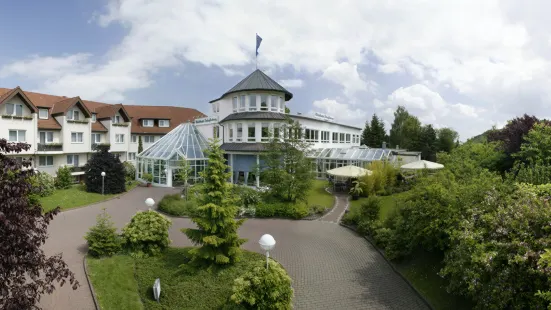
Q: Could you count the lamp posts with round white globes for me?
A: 3